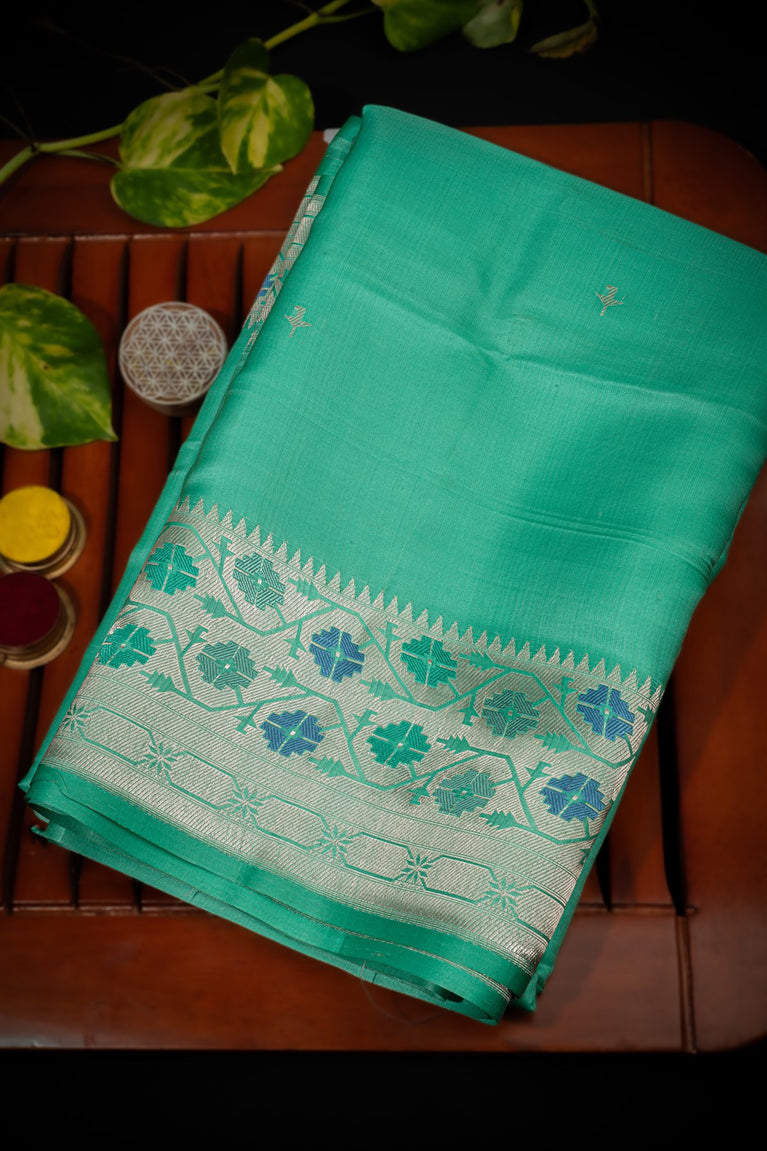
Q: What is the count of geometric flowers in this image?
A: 12